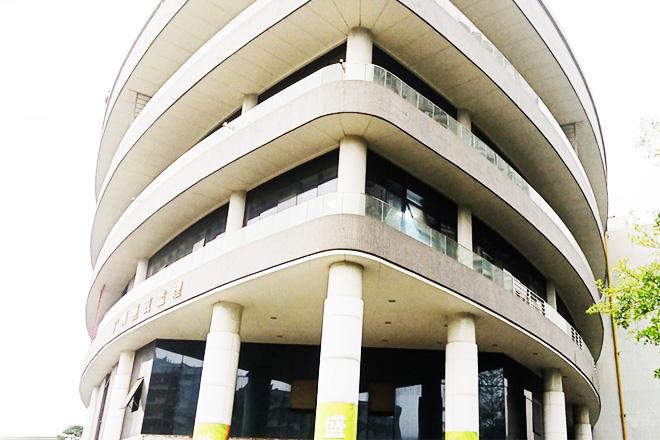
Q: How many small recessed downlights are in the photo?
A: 11